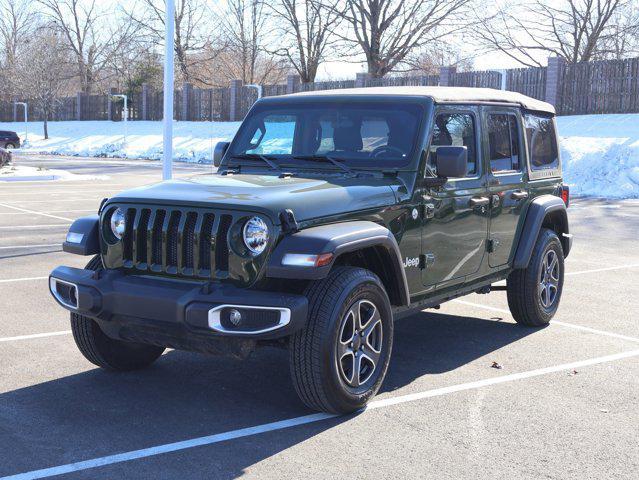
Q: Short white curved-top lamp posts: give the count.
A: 4